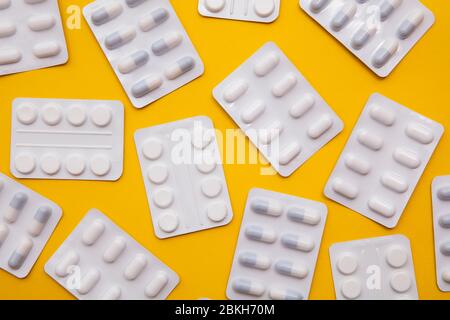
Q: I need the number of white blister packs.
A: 13